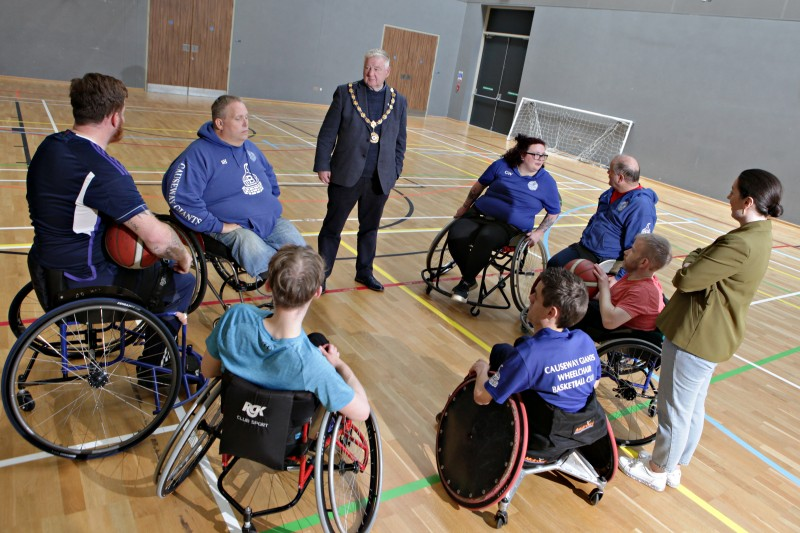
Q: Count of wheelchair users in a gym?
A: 7